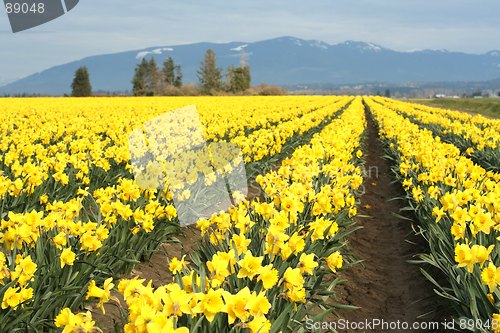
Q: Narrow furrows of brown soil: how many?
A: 2